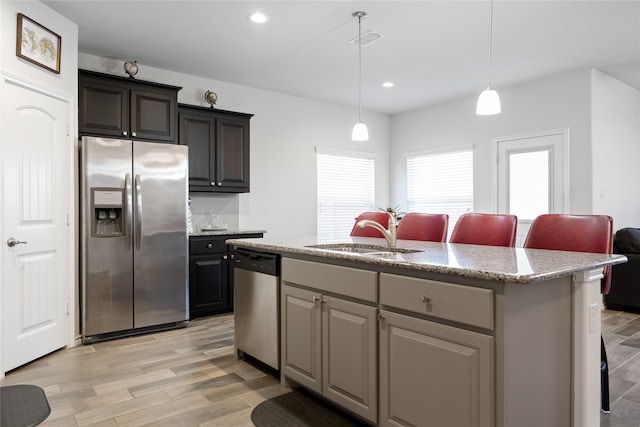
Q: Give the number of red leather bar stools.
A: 4